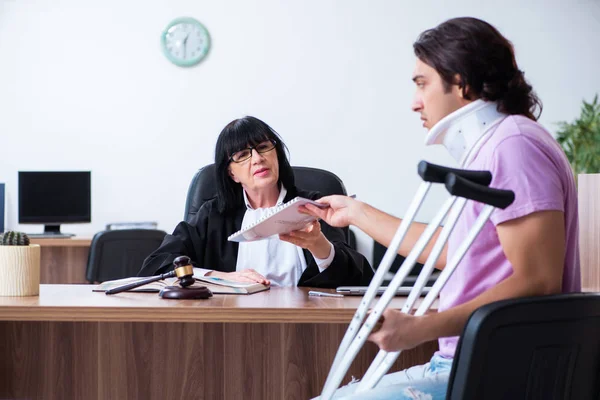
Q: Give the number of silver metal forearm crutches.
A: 2